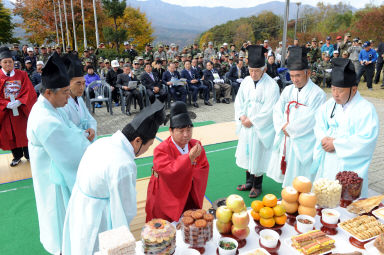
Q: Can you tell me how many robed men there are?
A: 8